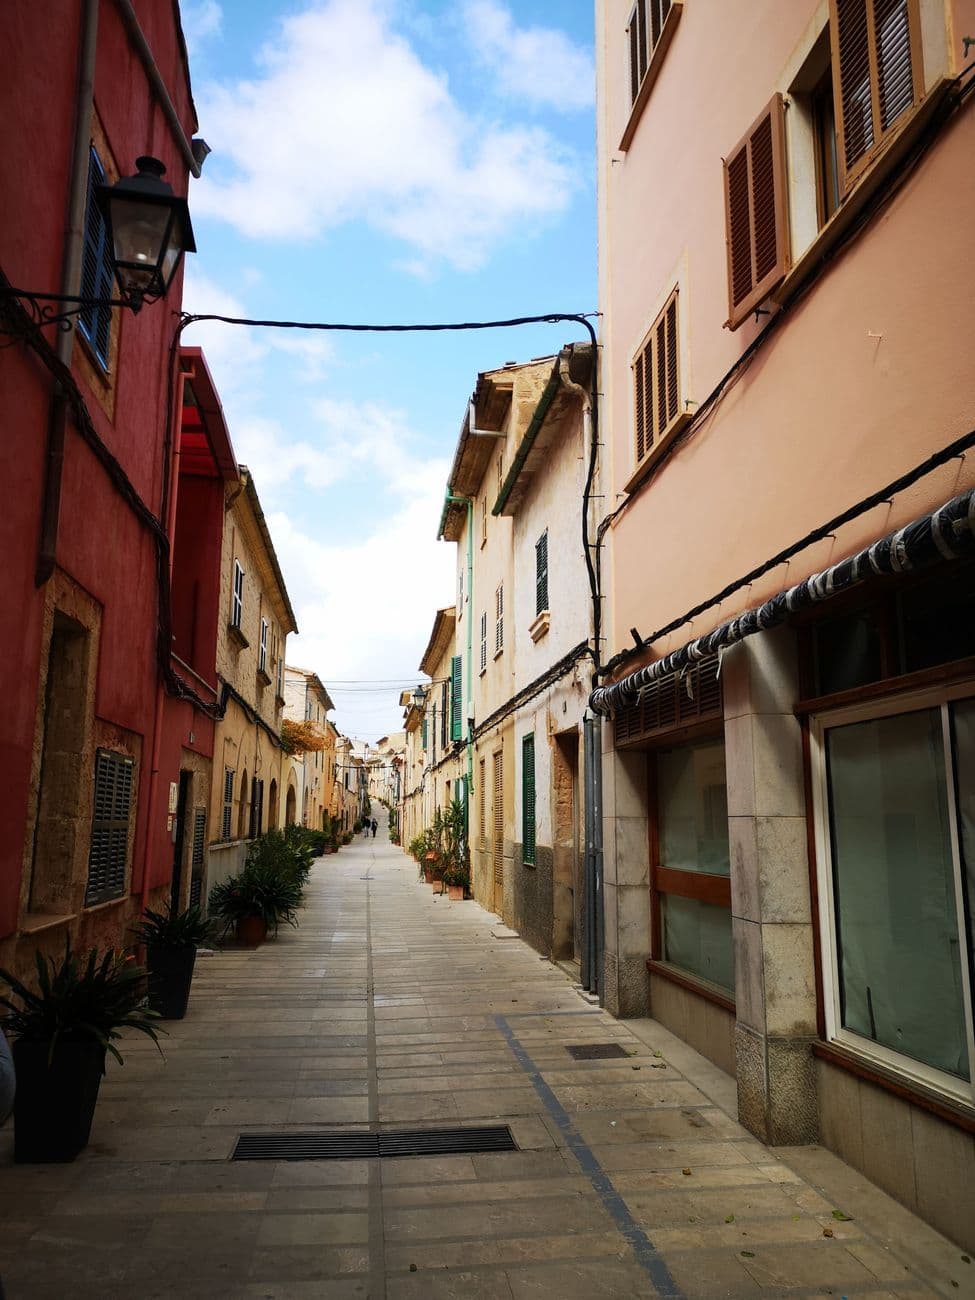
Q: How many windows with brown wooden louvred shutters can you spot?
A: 3